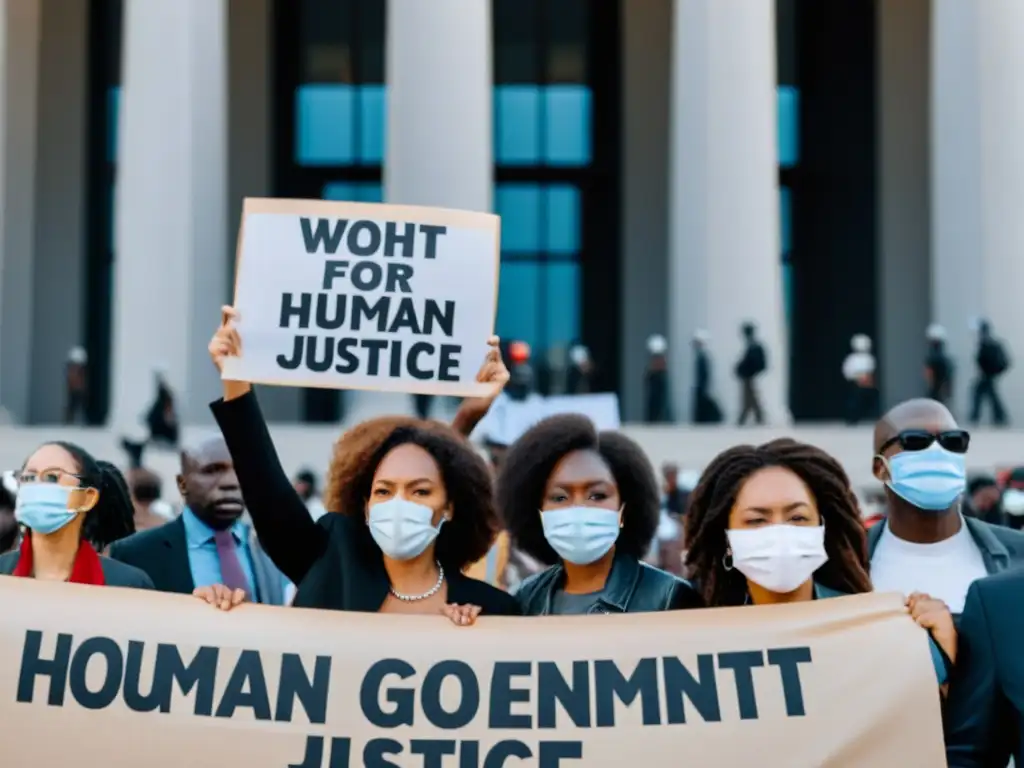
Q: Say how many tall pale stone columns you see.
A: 4